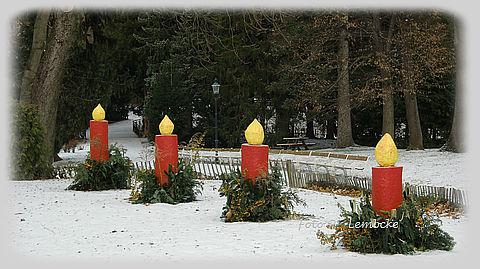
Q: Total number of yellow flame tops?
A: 4